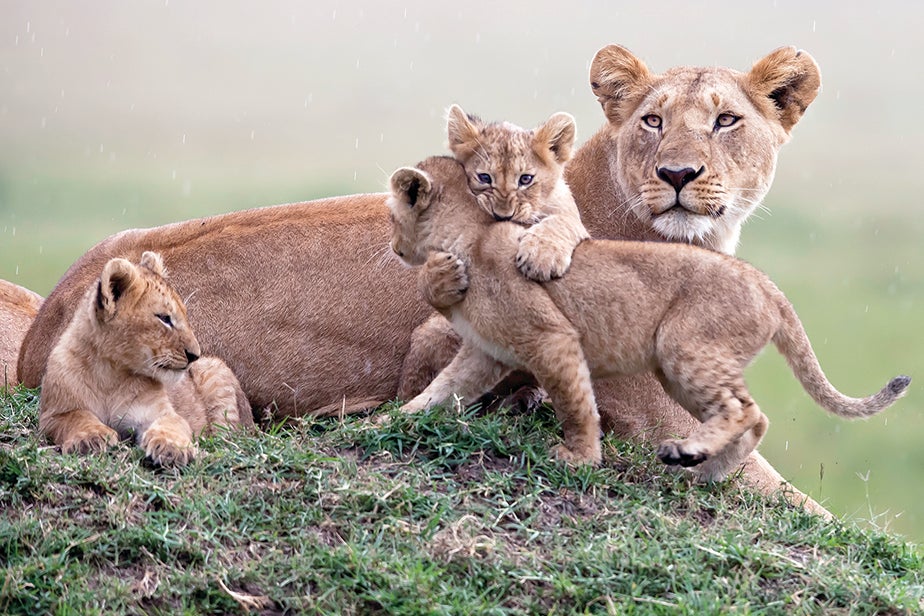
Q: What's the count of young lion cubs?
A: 3